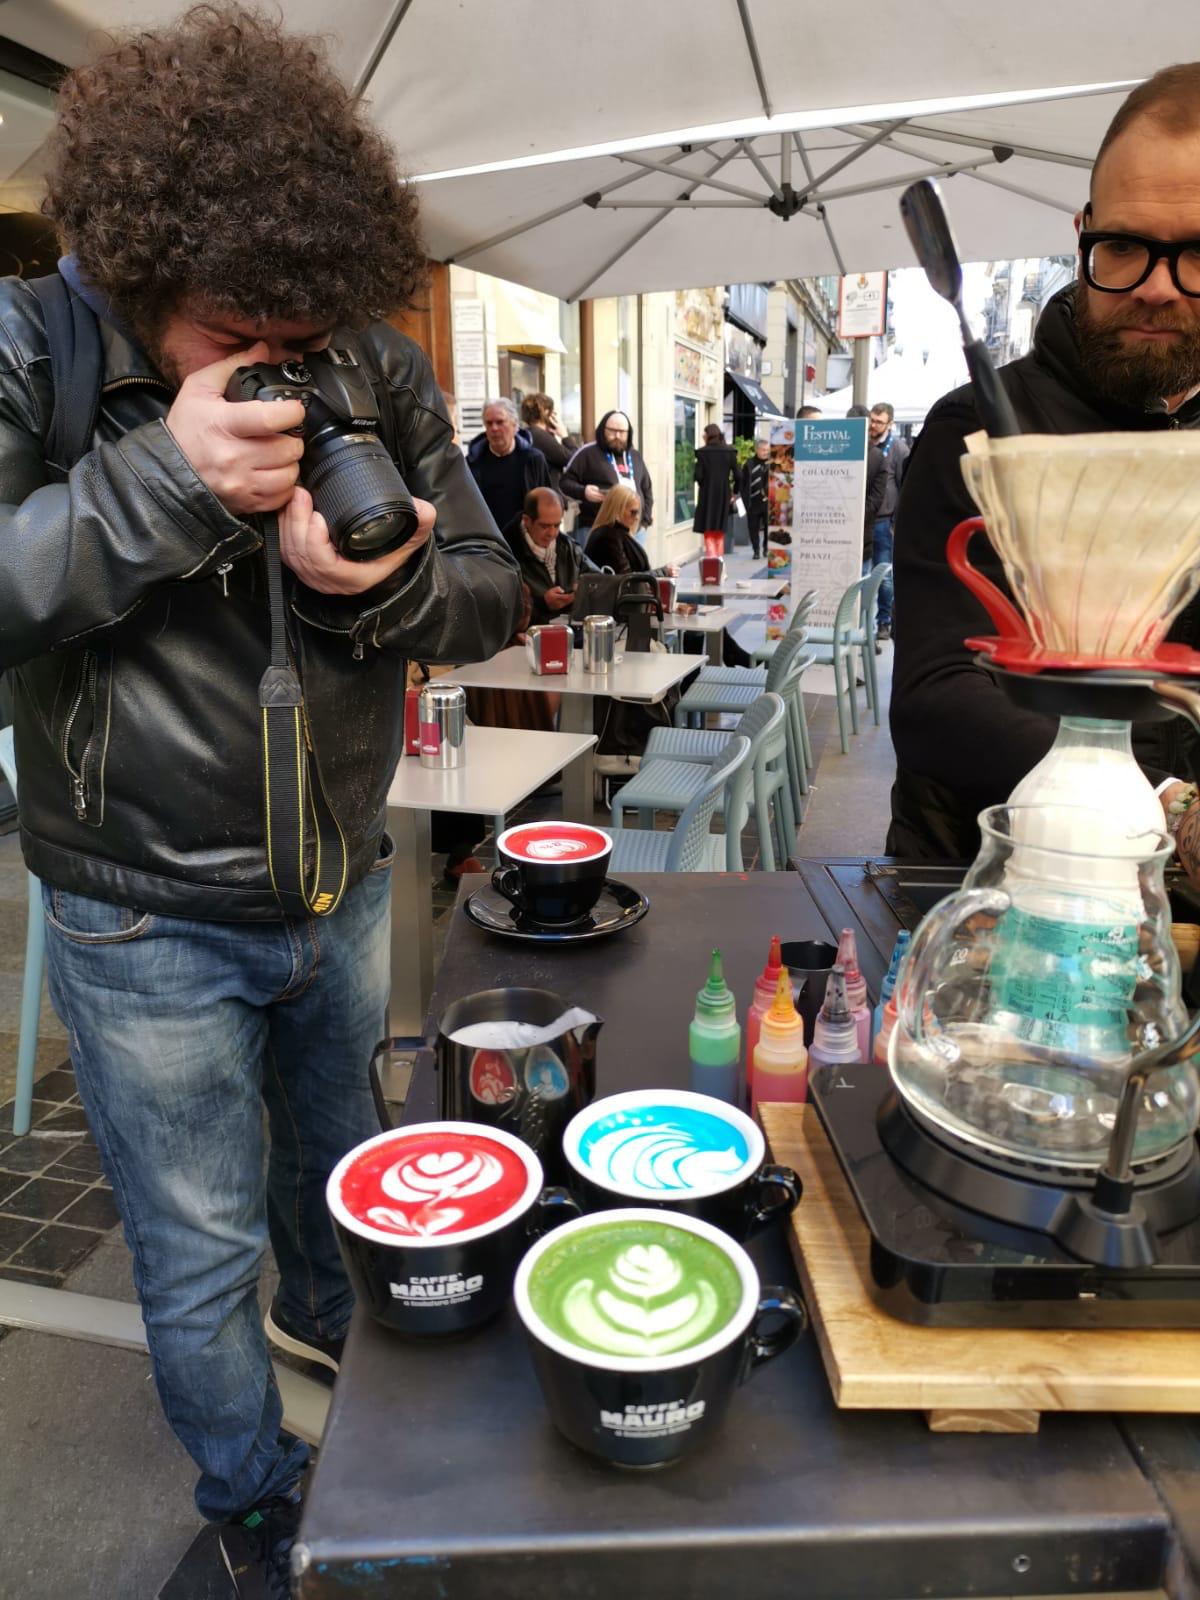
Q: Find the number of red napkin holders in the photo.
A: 4